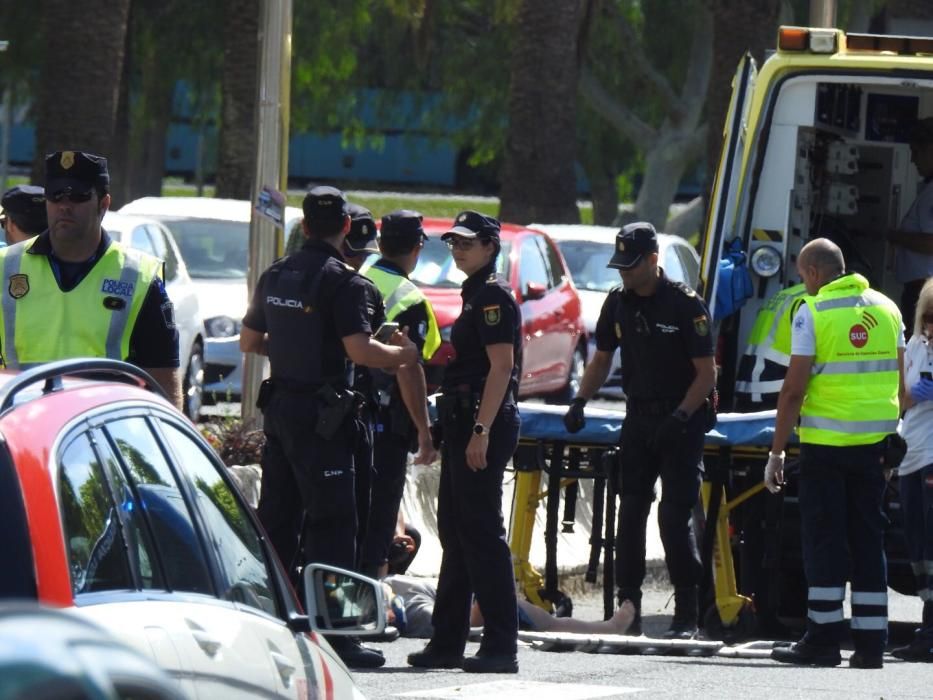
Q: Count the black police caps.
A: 7